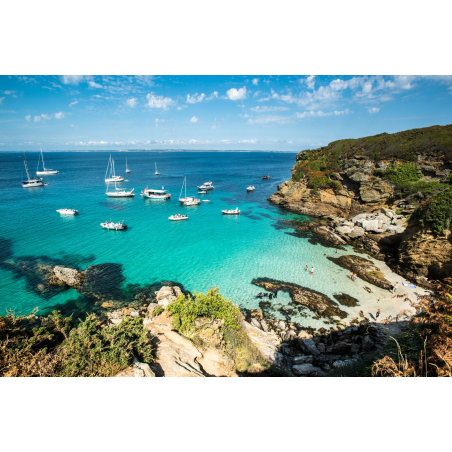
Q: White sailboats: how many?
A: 7